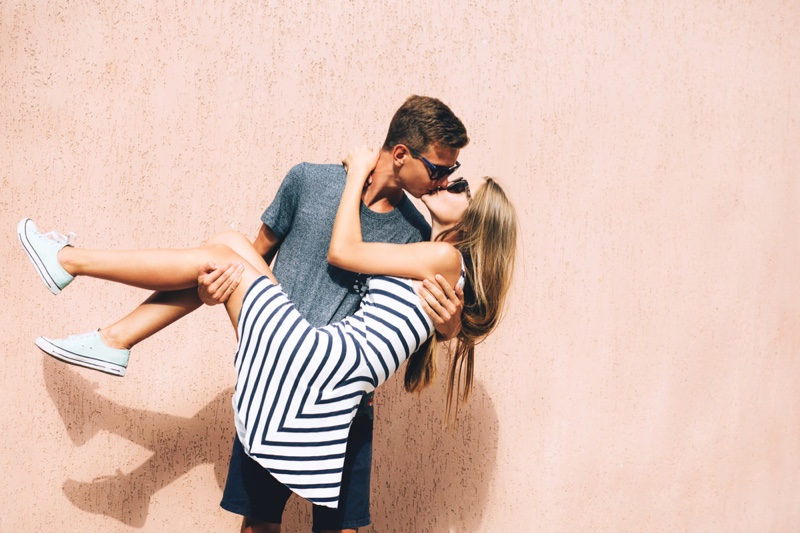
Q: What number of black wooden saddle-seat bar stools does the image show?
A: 0